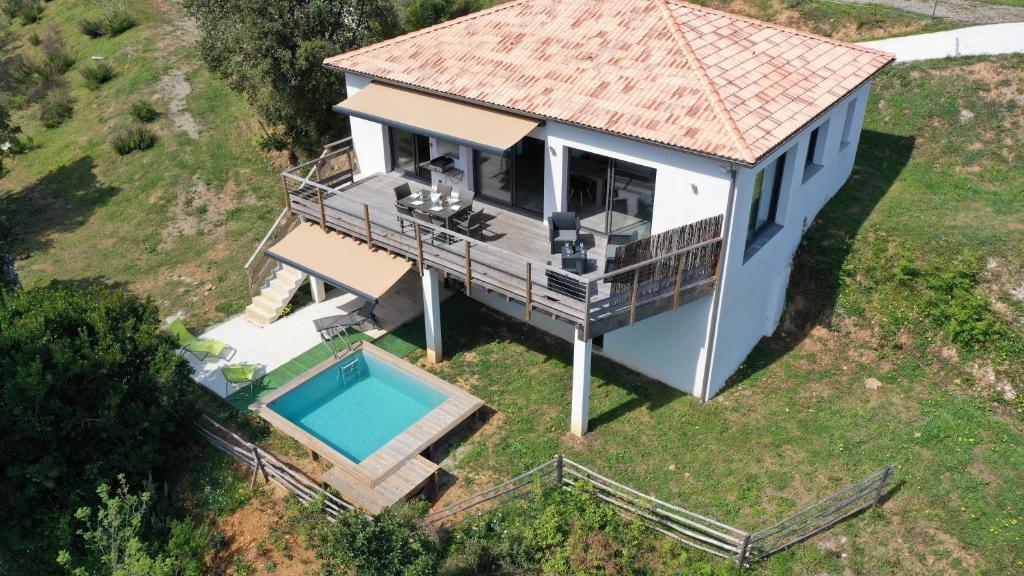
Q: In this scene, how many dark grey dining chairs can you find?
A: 6